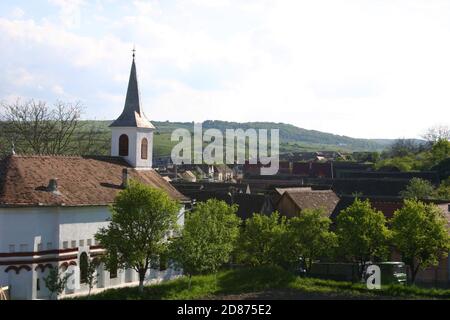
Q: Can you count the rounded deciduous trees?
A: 6